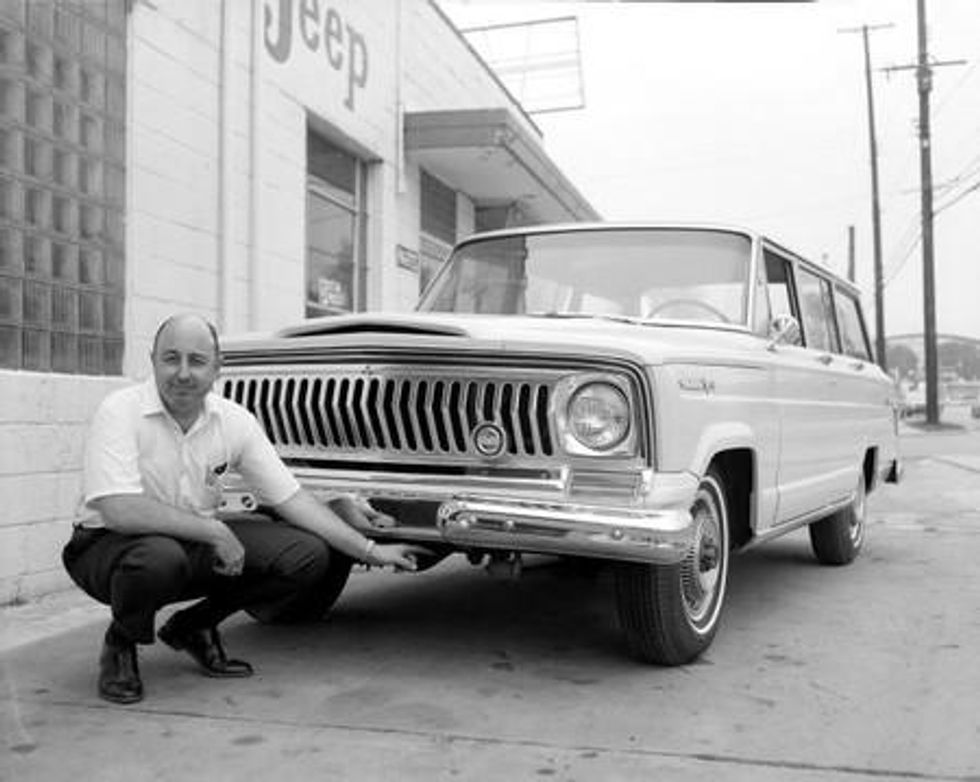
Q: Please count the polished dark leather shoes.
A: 2